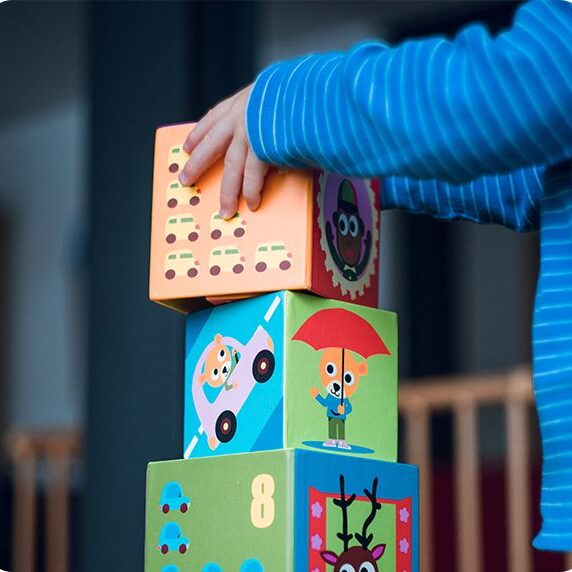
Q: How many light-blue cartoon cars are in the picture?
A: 5